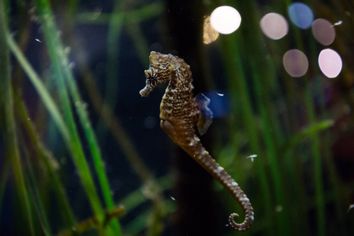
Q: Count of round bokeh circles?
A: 6